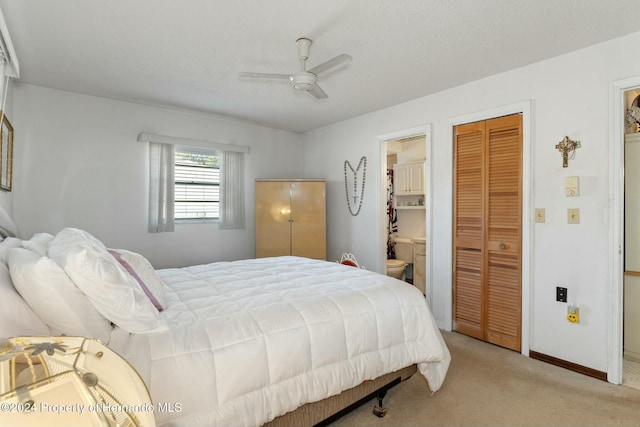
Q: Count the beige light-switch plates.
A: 2